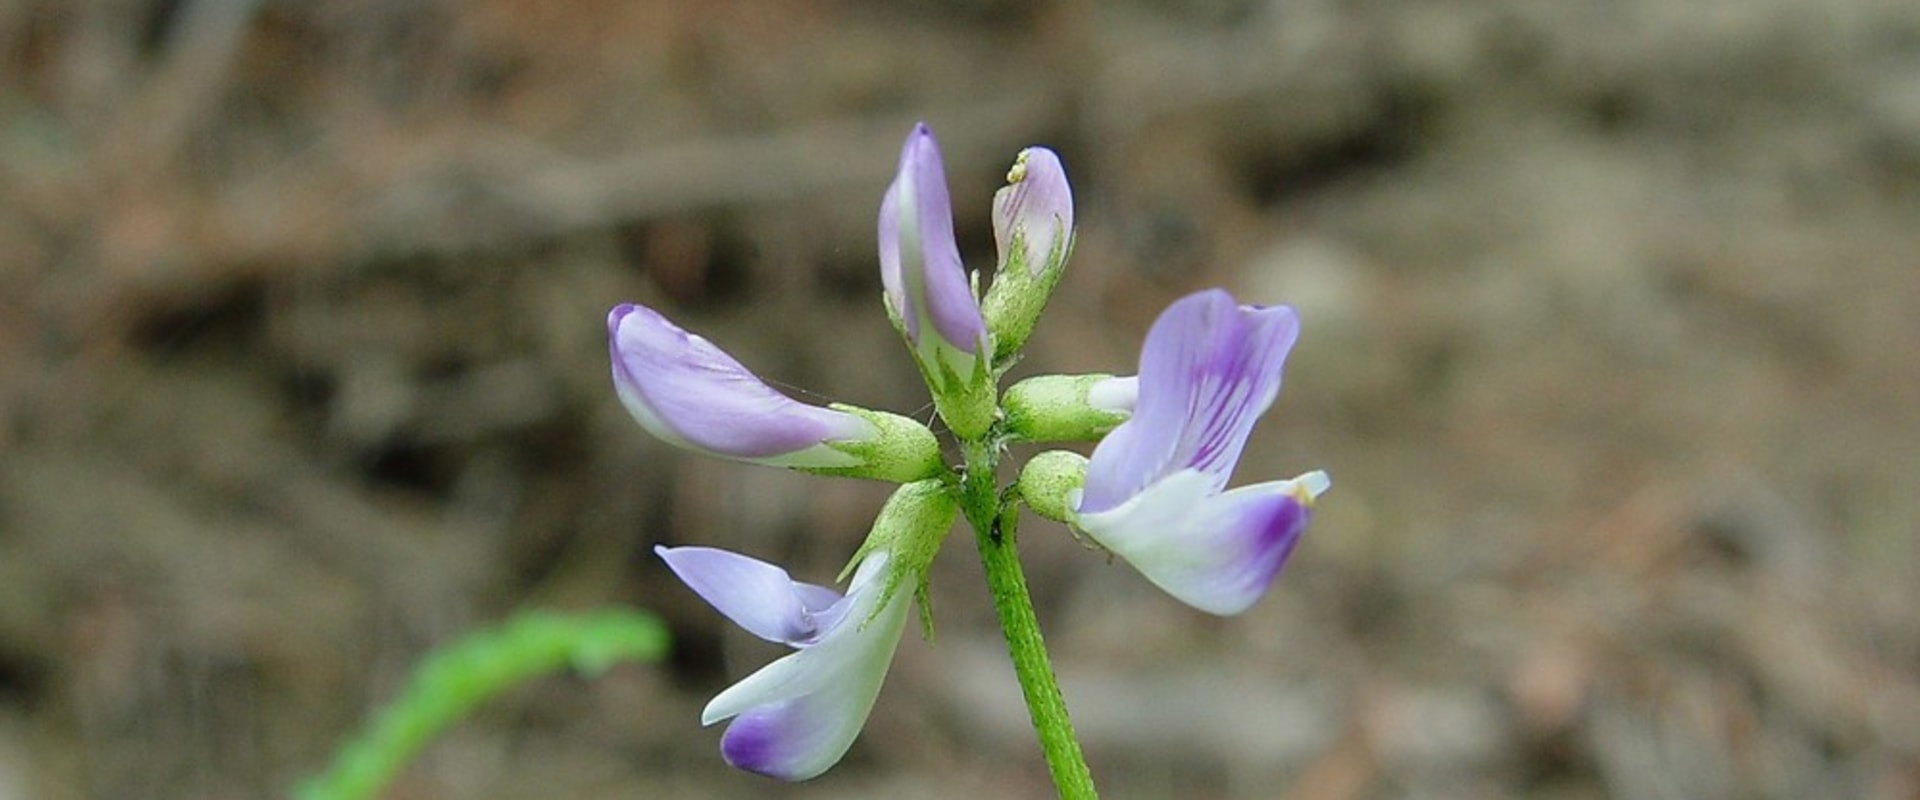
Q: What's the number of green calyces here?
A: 6